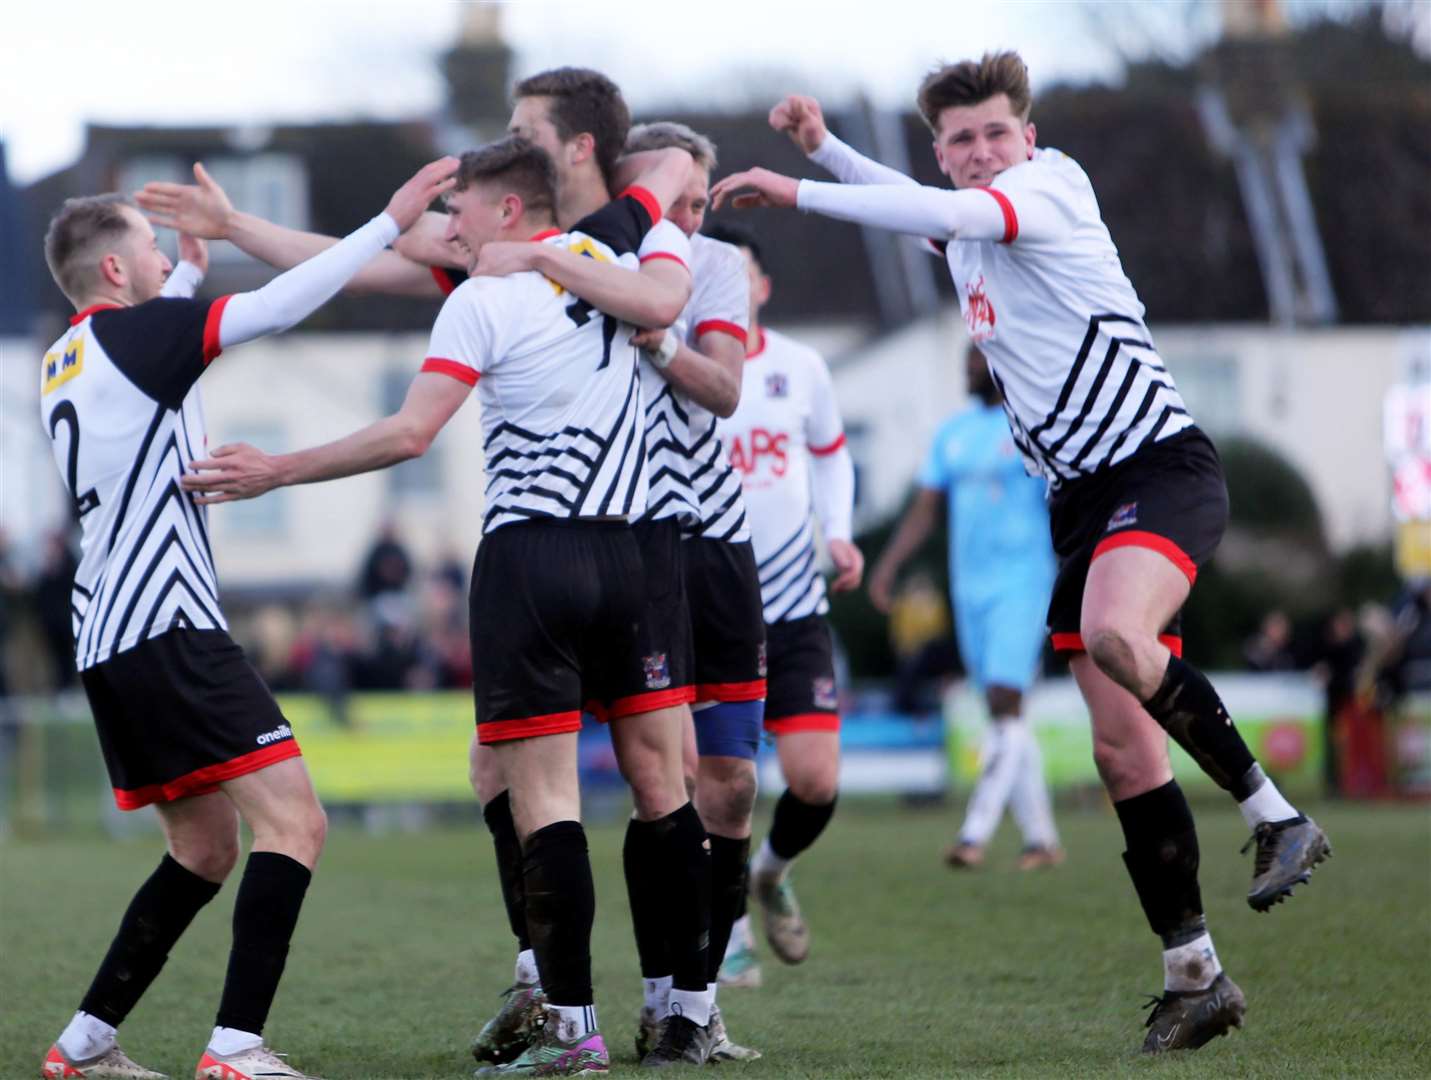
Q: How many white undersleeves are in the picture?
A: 5